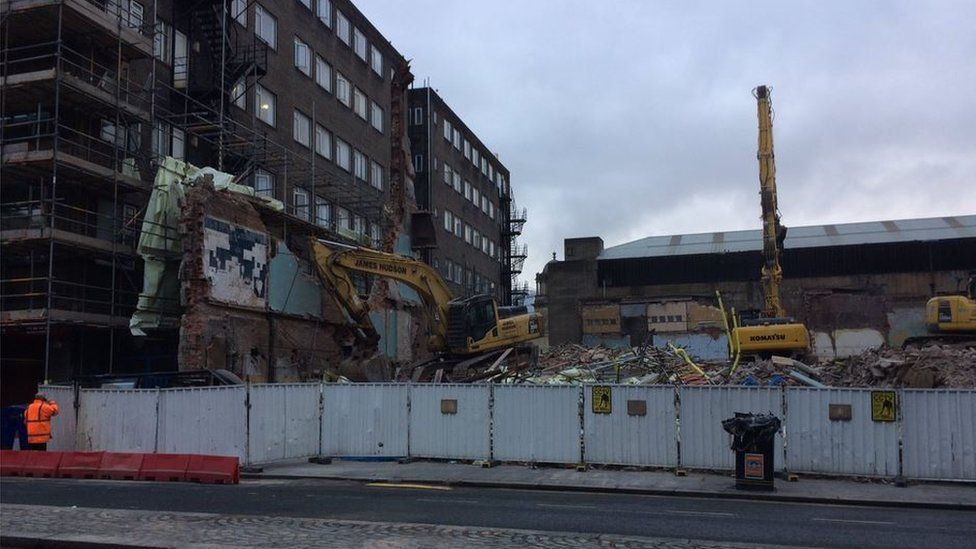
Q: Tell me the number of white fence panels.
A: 11